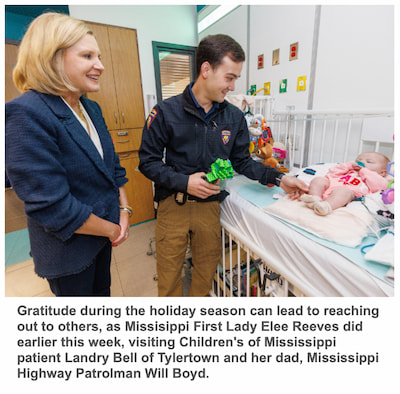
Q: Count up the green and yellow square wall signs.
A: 4